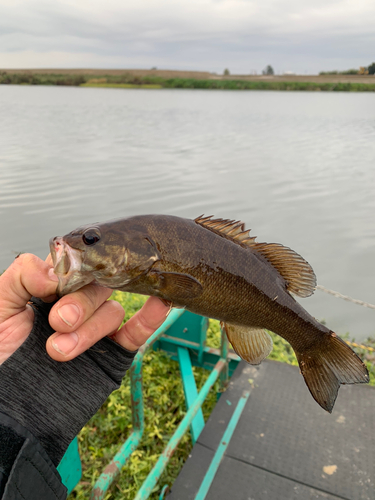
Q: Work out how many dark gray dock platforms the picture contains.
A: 1